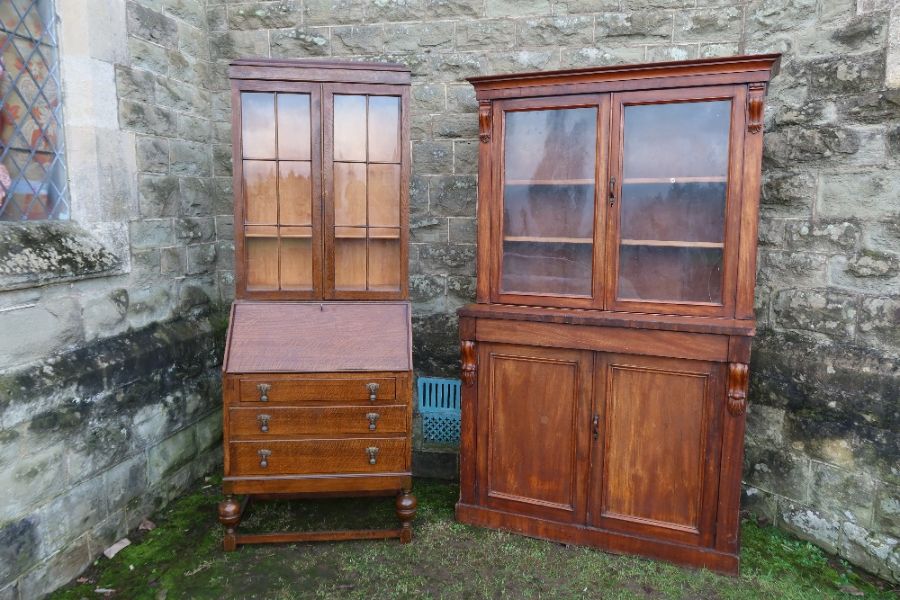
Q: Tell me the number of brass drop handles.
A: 6